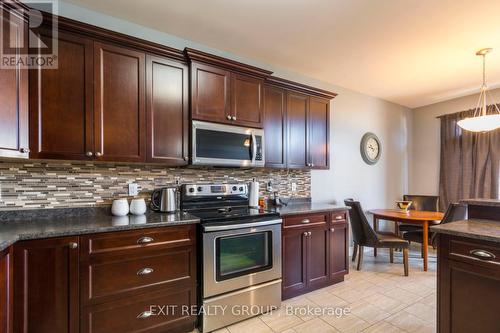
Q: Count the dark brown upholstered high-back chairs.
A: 3